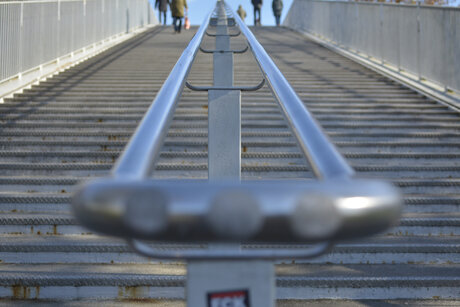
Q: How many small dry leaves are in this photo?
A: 0